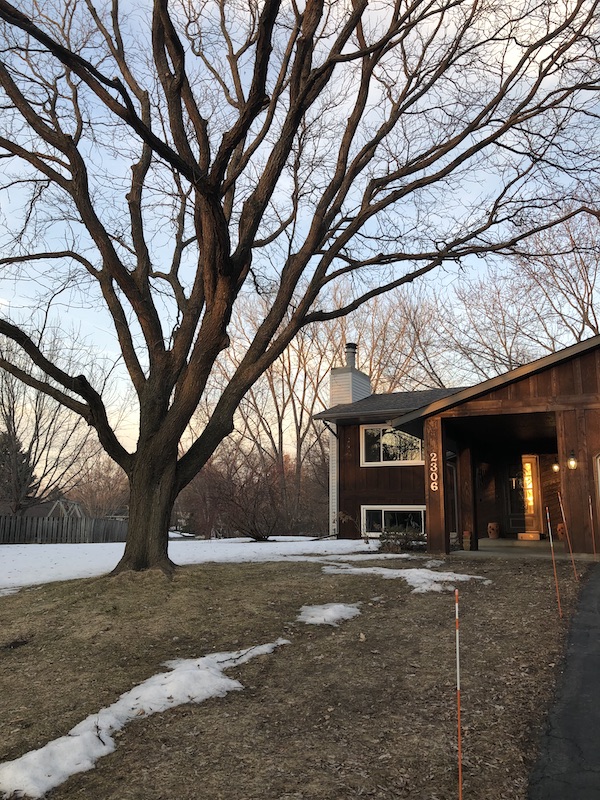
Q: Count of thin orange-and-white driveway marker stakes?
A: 4